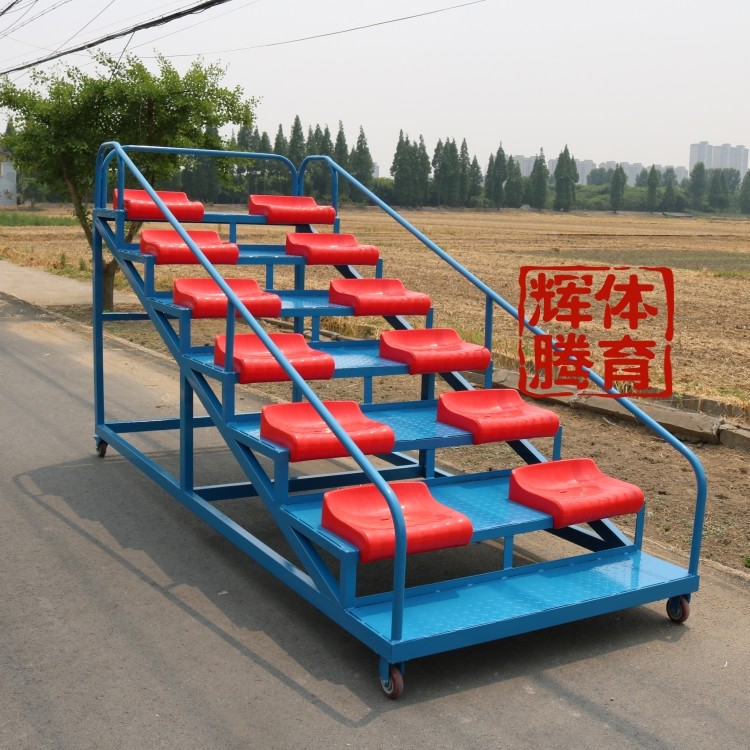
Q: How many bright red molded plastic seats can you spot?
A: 12